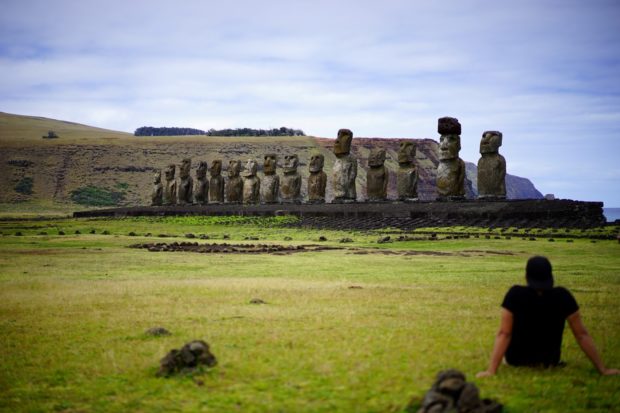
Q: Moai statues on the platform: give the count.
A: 15